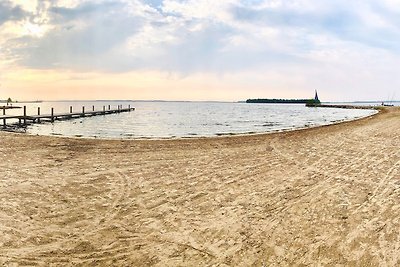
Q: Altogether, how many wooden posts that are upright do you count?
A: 12